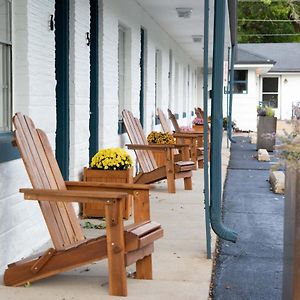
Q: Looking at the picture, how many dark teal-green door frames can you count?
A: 3